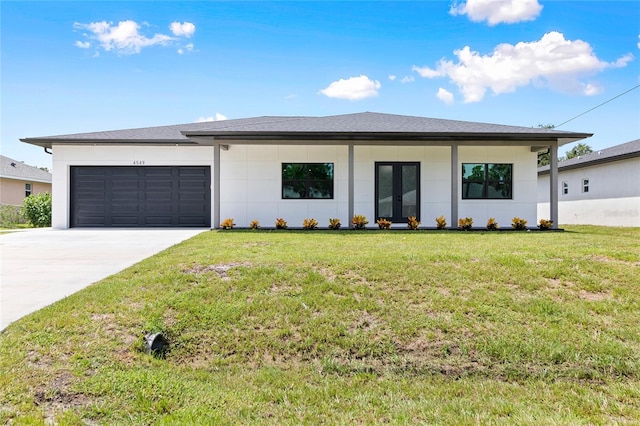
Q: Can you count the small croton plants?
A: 13